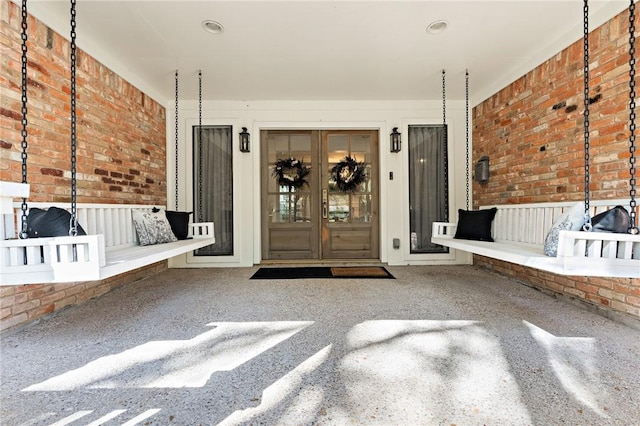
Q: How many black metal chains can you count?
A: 8